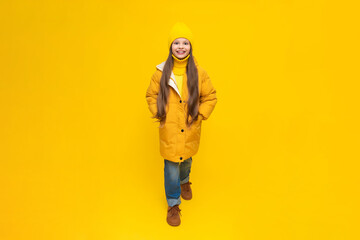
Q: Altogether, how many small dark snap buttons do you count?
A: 3